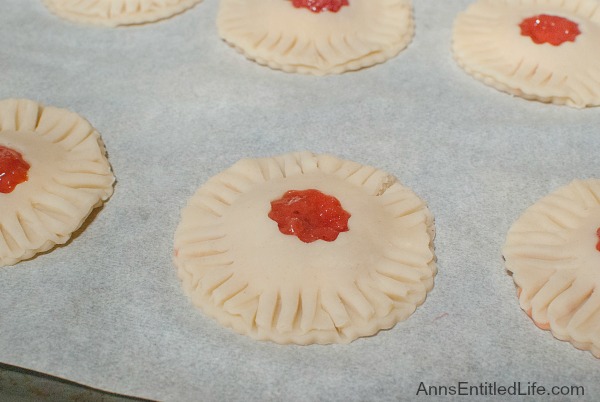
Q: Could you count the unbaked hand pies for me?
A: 6